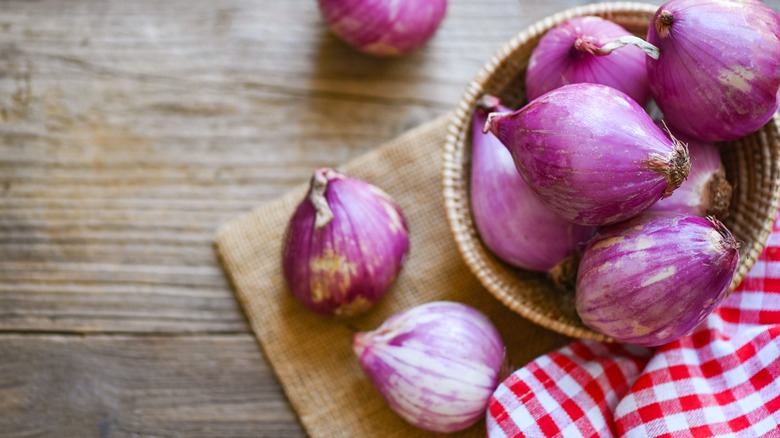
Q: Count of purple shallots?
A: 9